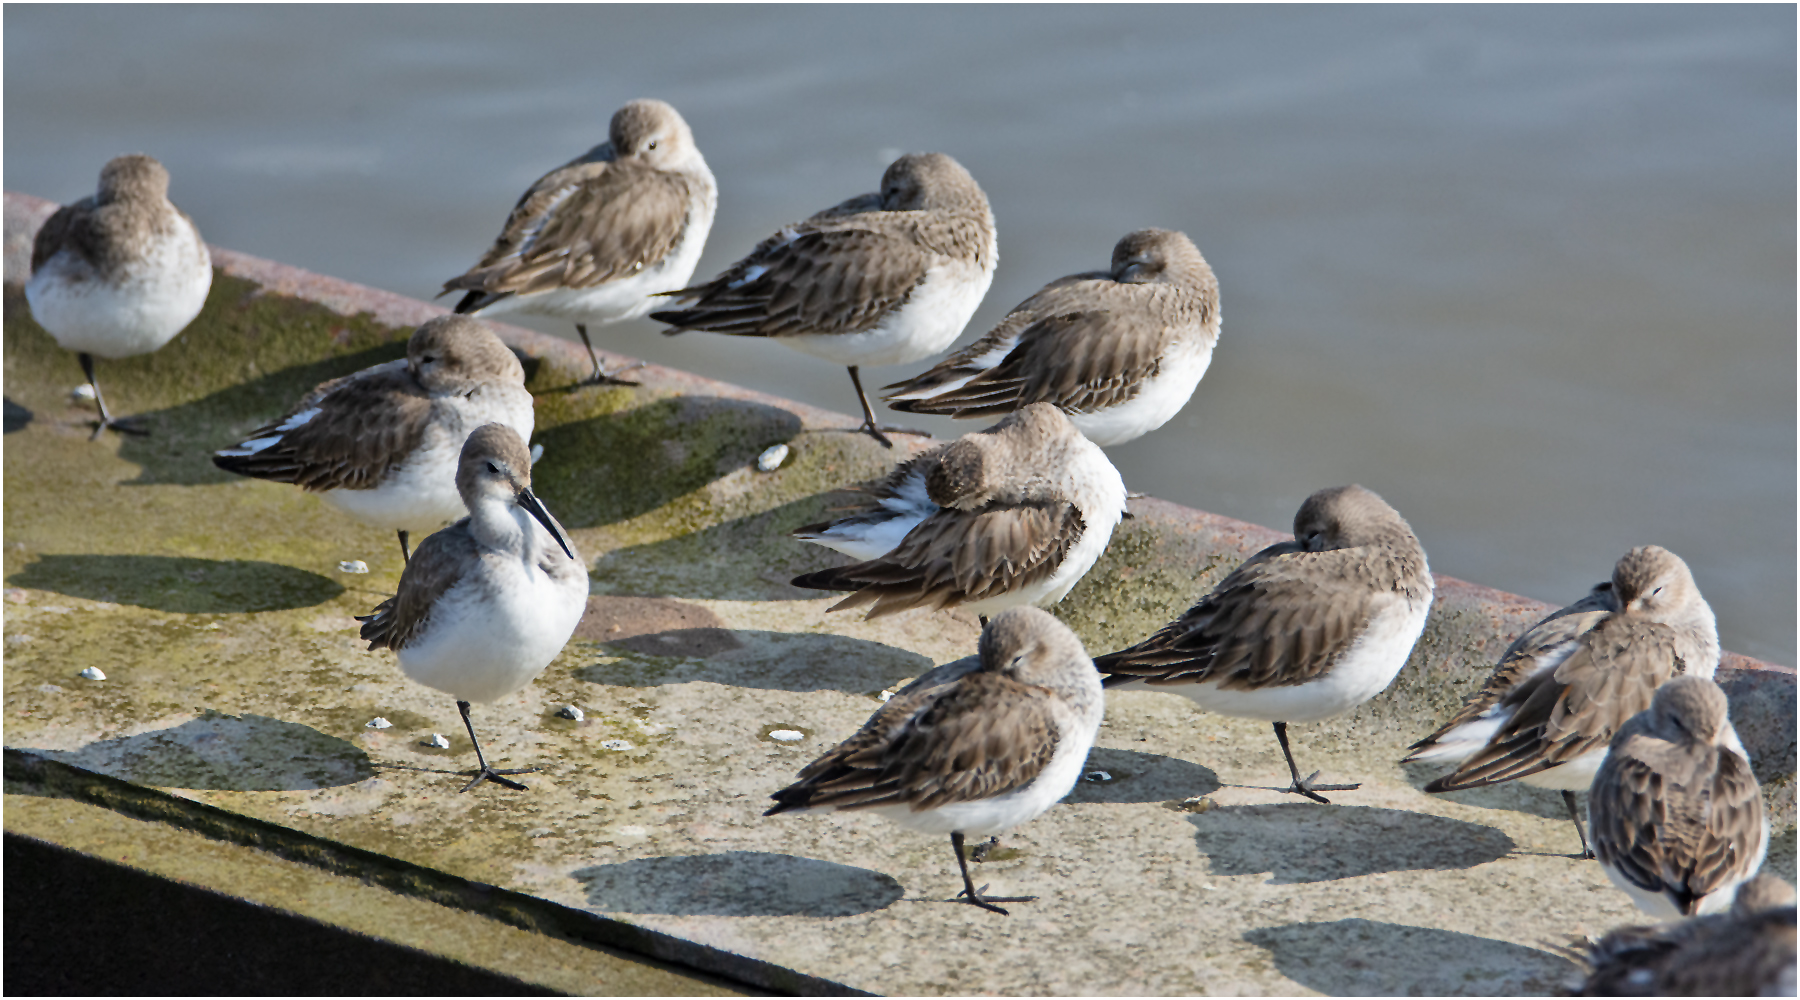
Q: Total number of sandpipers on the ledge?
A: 12